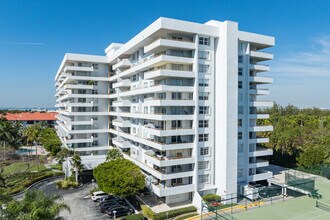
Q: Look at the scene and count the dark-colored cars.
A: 3